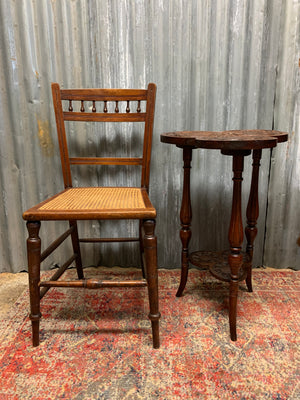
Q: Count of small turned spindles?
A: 7